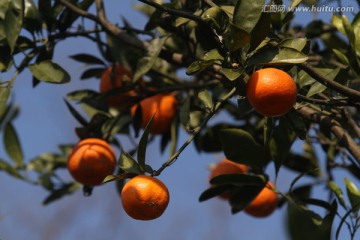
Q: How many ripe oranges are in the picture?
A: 7